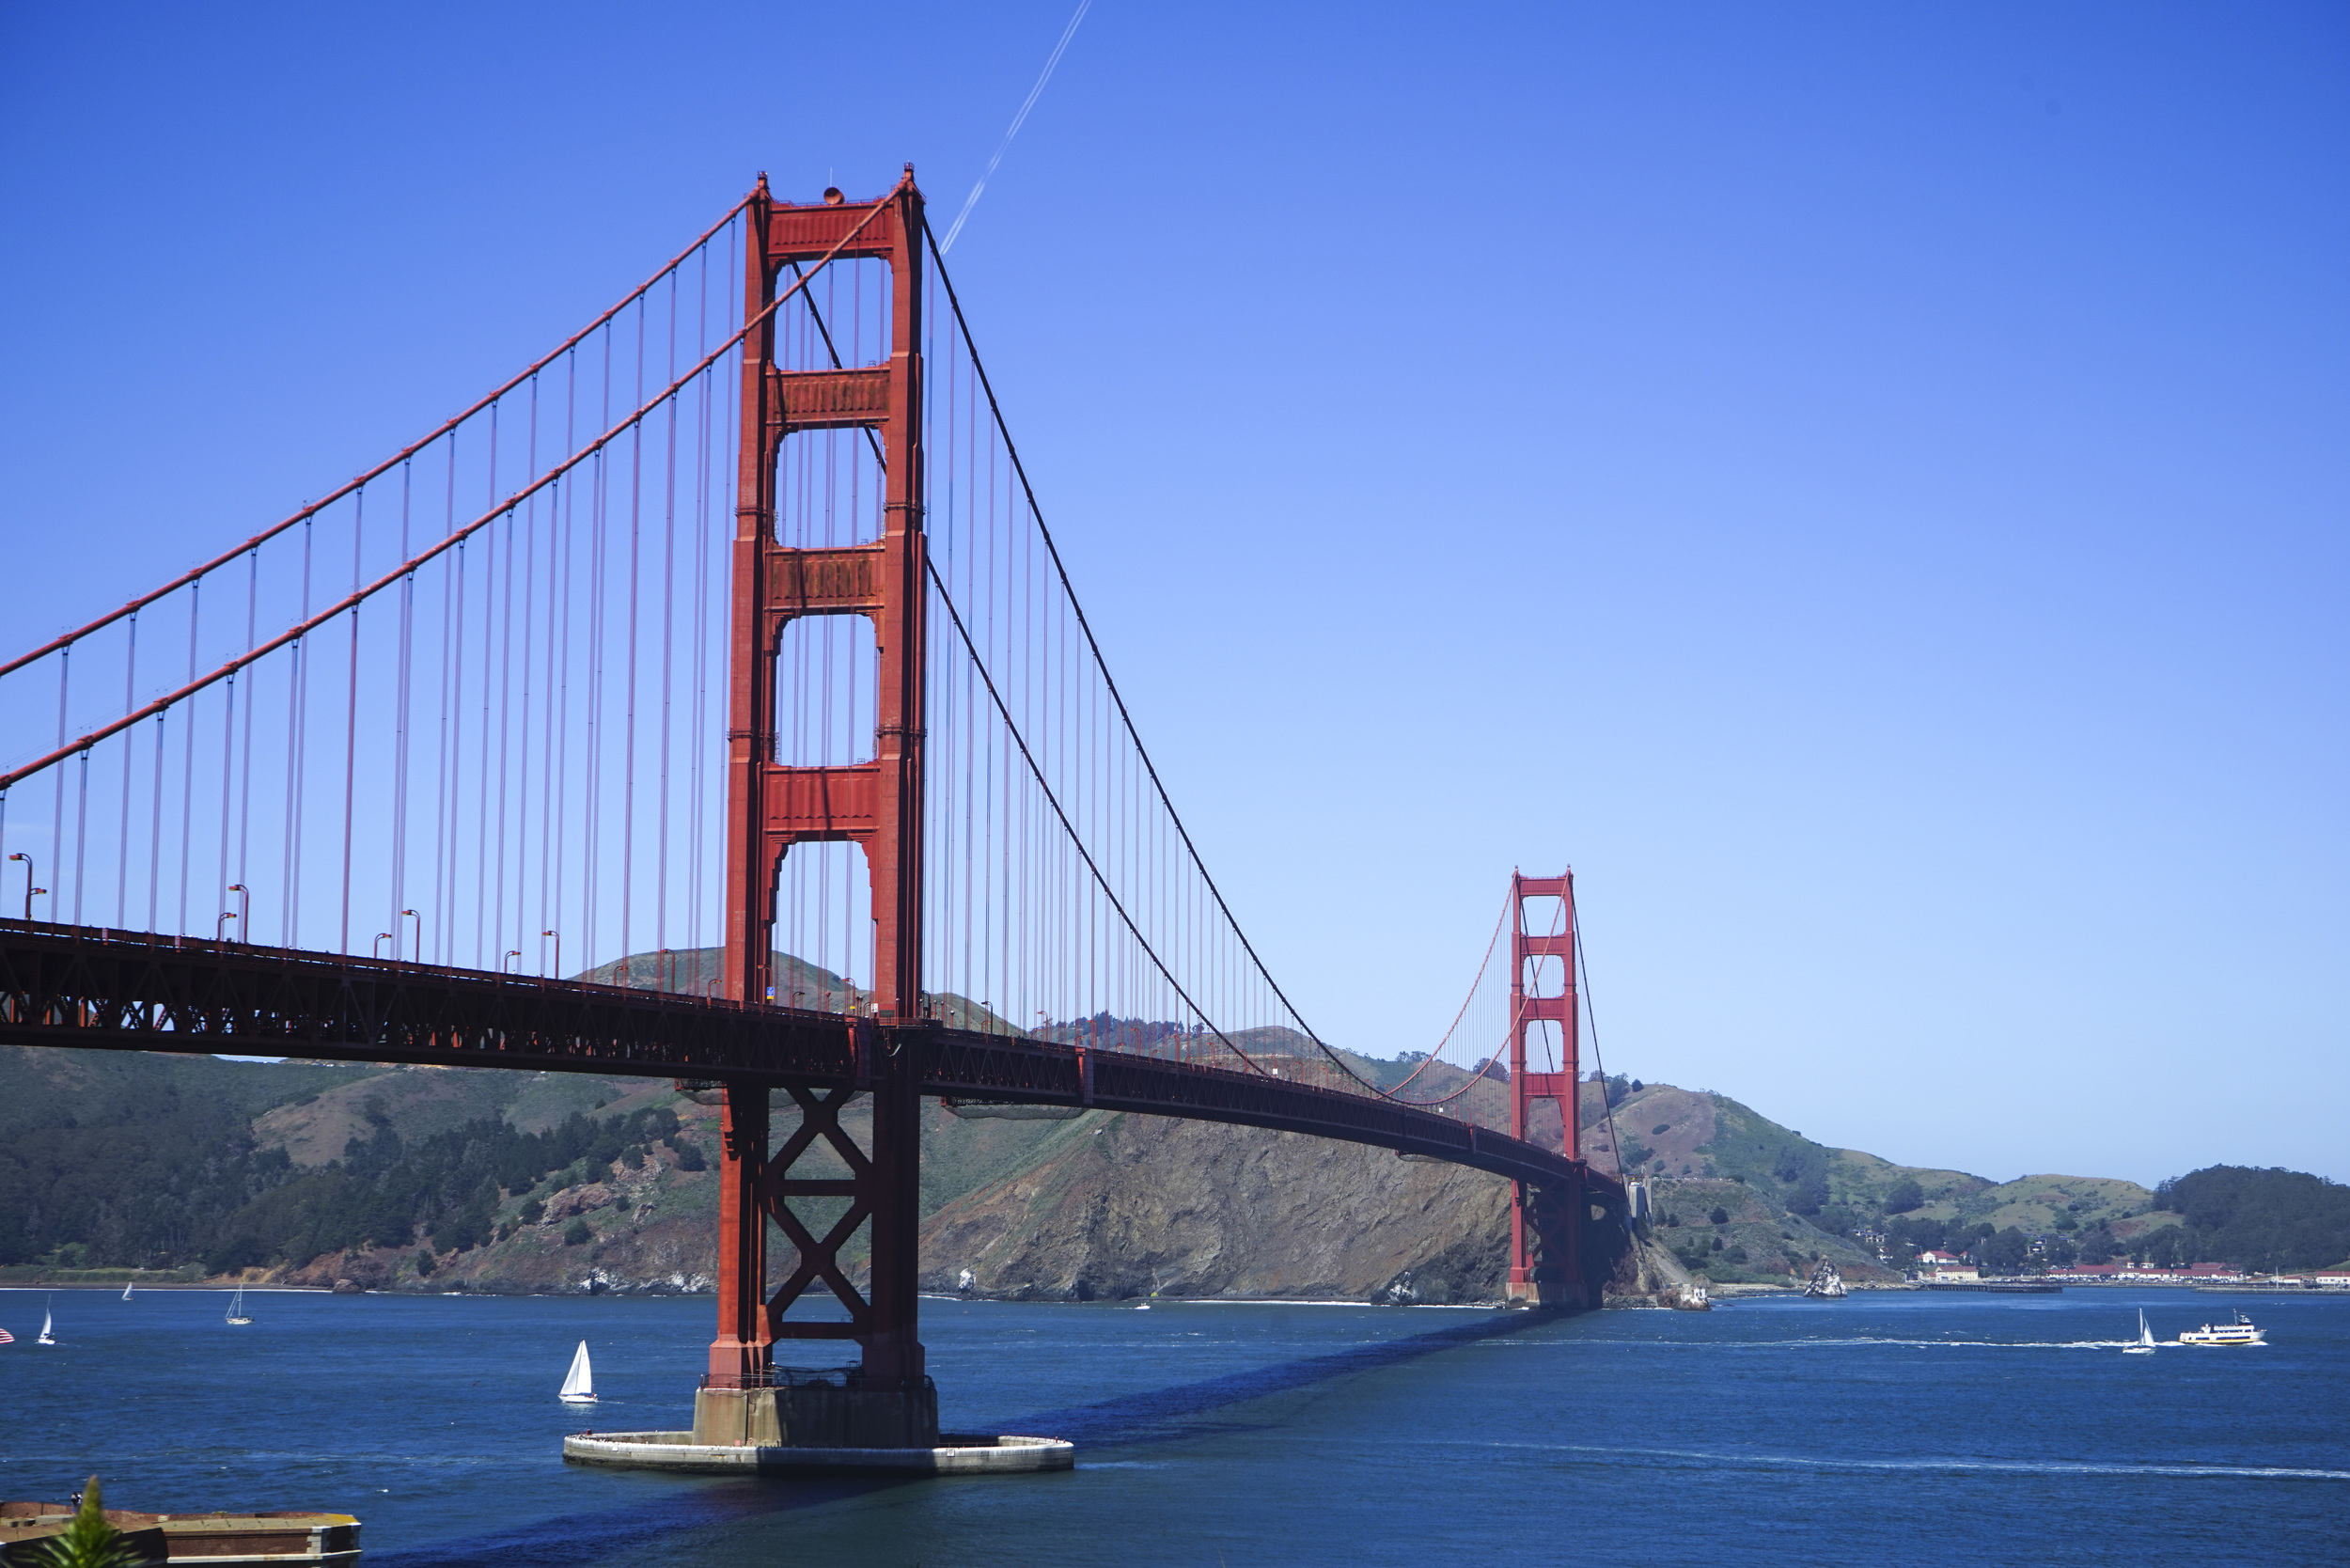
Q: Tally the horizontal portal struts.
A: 8